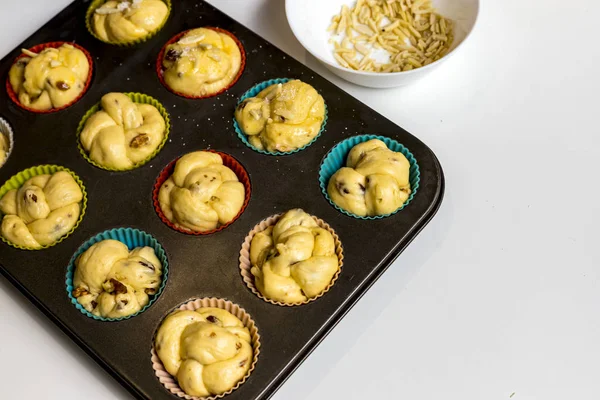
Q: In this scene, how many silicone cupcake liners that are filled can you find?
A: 12